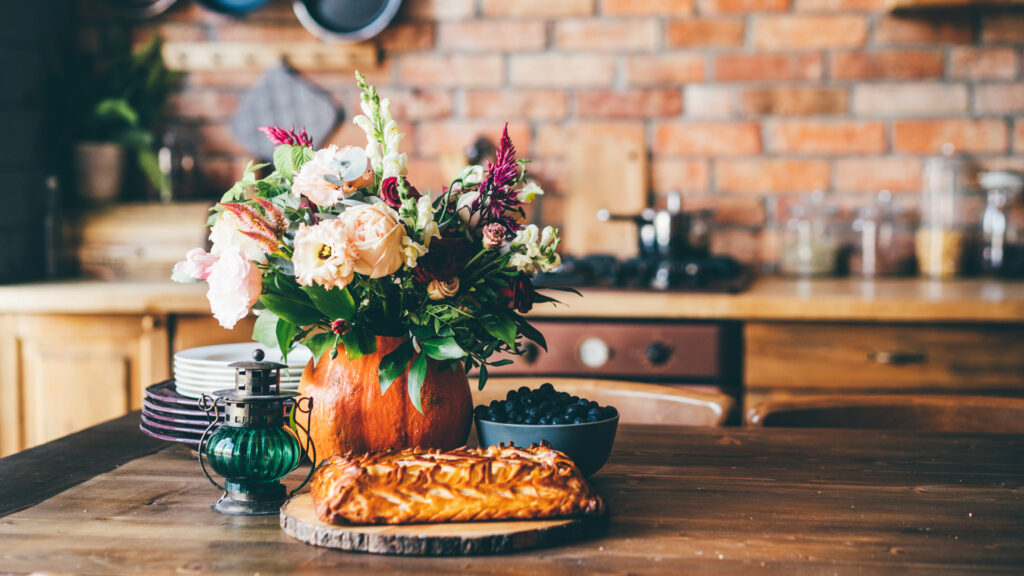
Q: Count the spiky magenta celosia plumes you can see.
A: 2